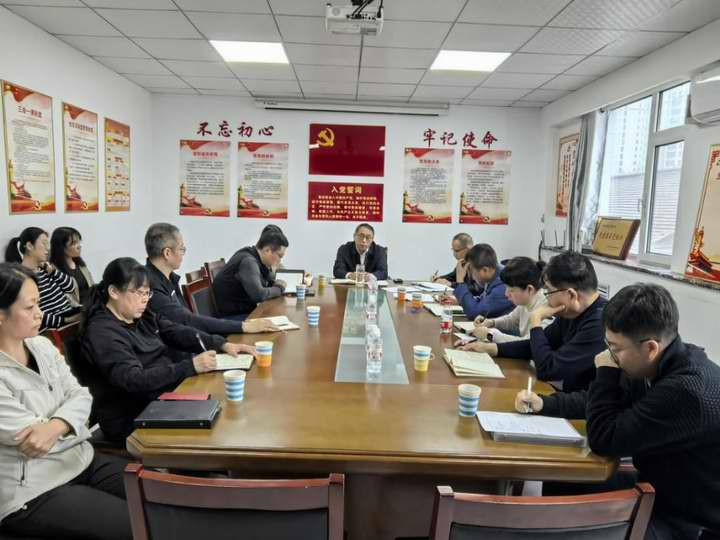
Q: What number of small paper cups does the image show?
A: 9